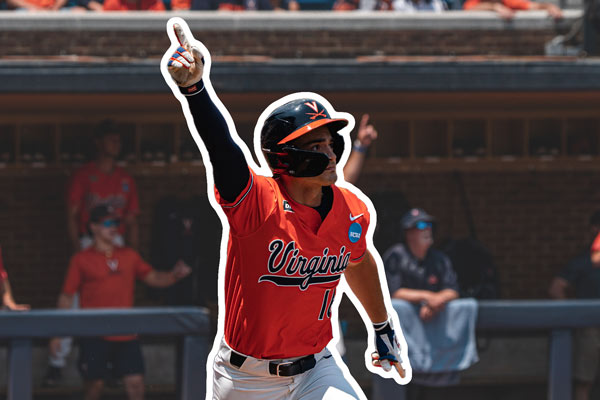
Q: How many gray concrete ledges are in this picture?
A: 1